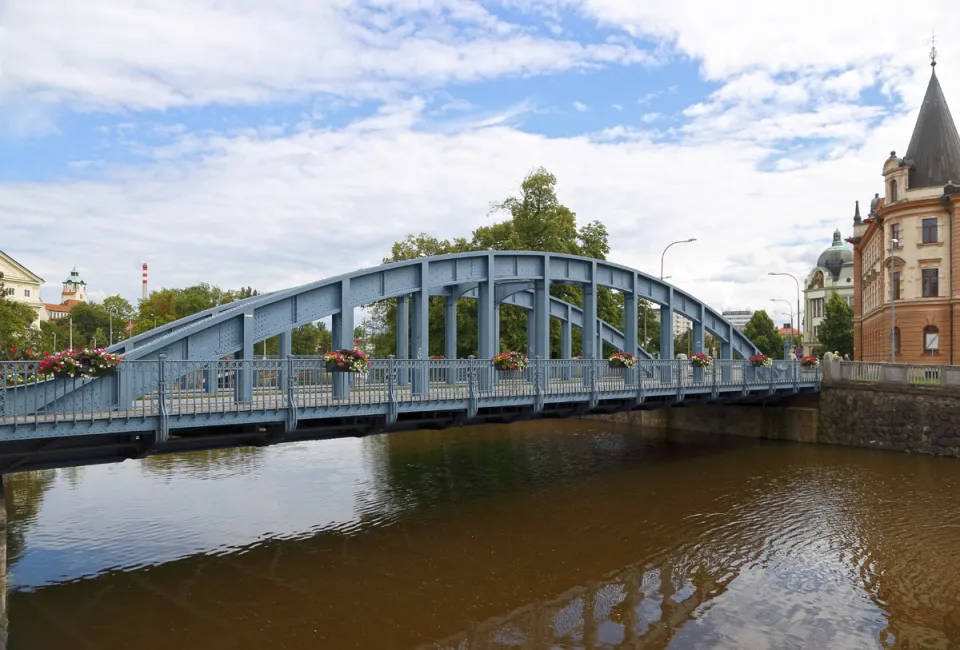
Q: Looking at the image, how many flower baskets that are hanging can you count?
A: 7